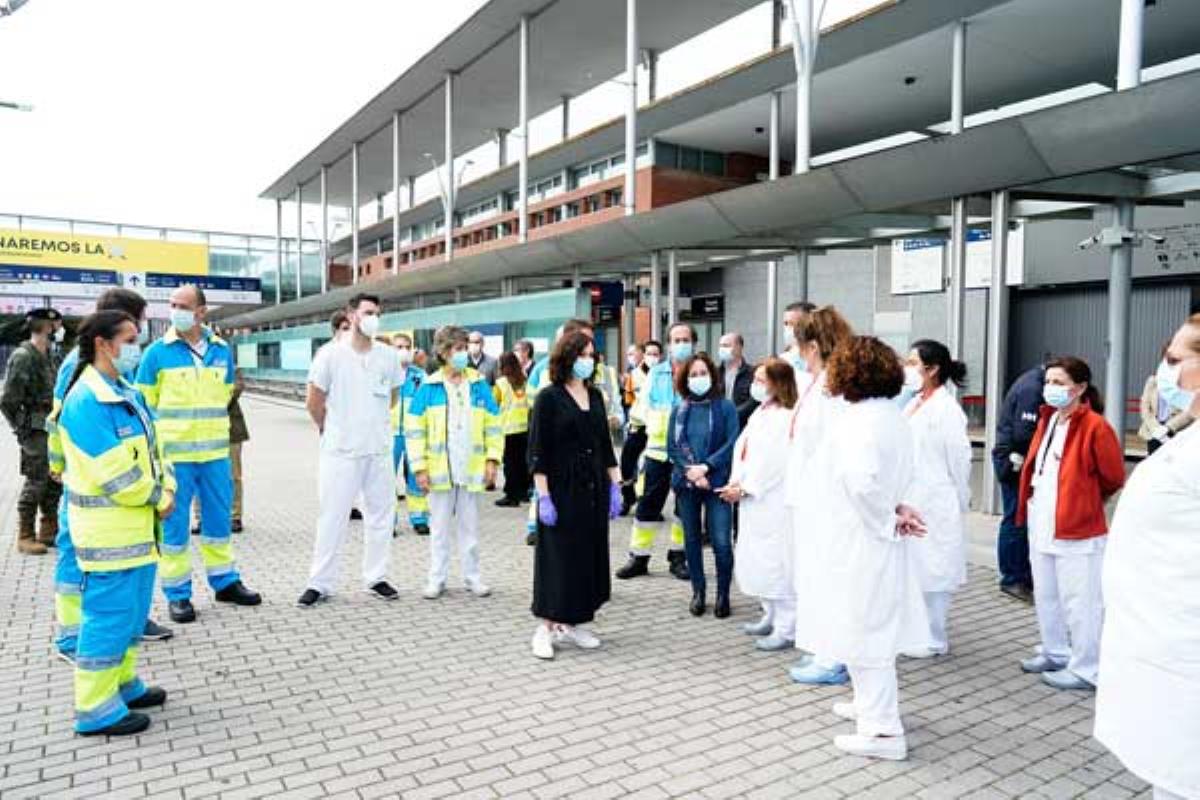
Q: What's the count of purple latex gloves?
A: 2